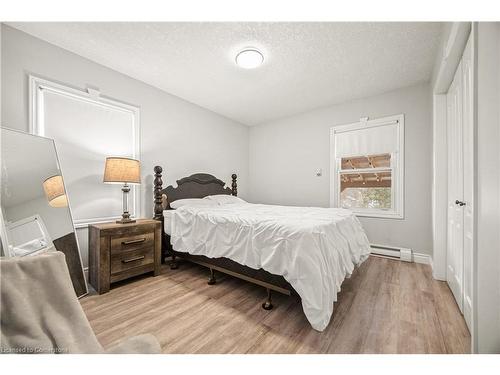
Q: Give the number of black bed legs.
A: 3